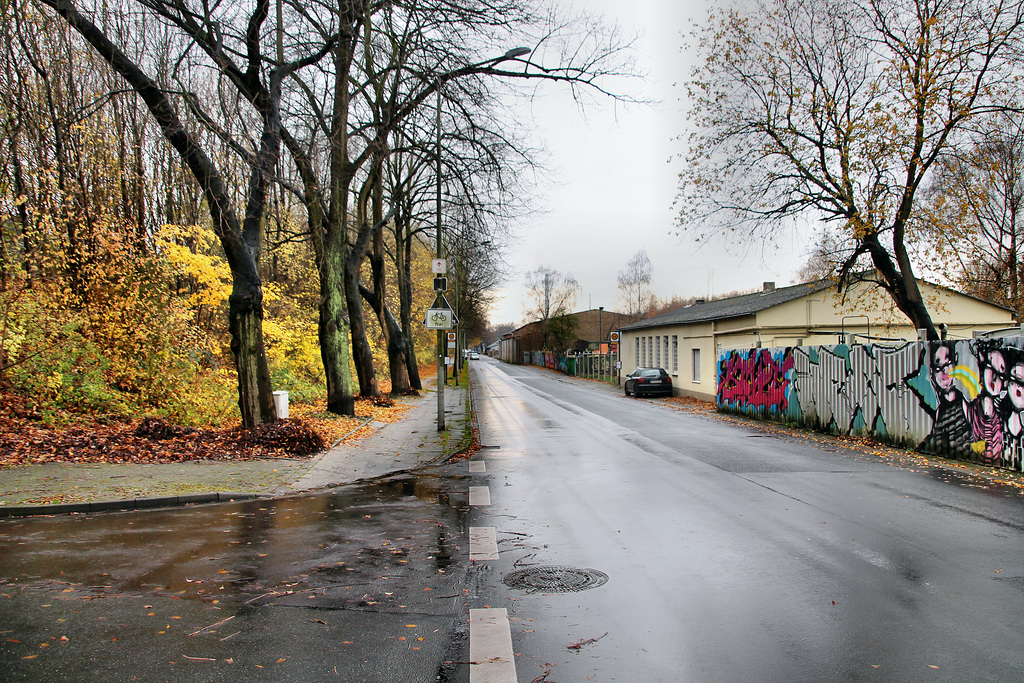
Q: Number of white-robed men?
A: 0